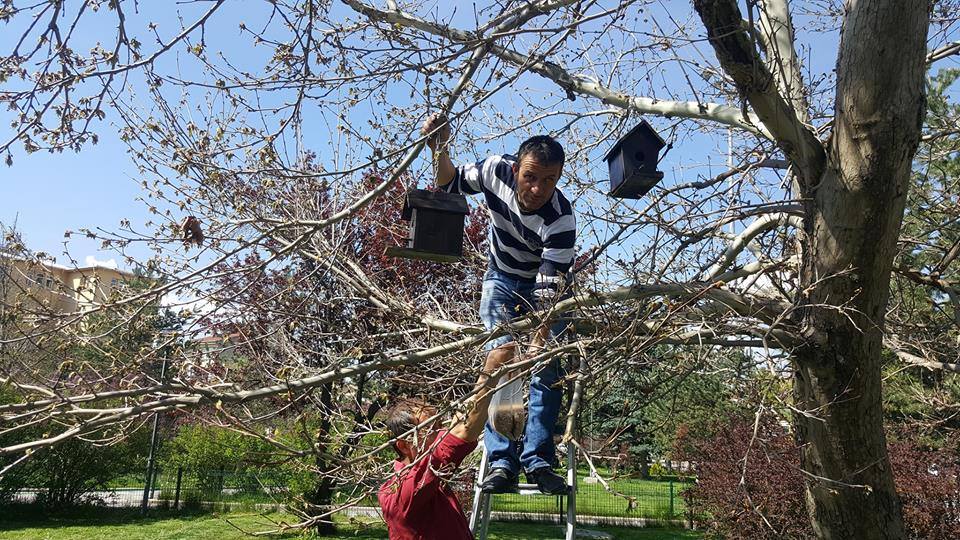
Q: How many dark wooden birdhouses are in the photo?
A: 2